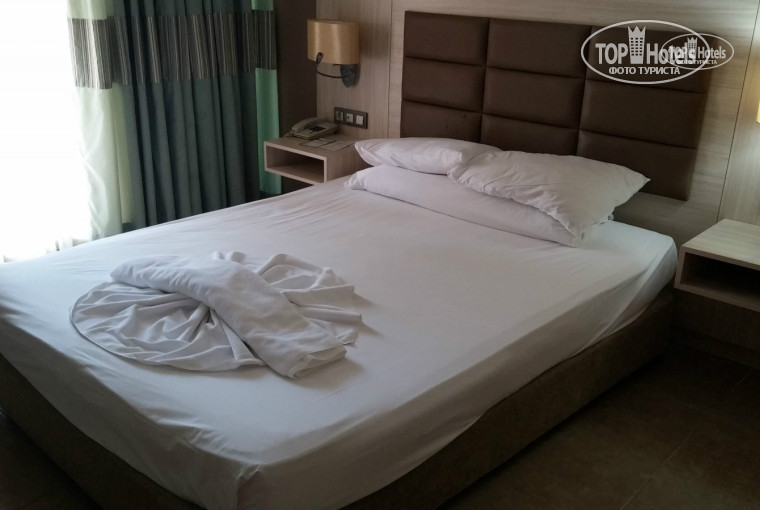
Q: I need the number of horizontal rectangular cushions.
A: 9